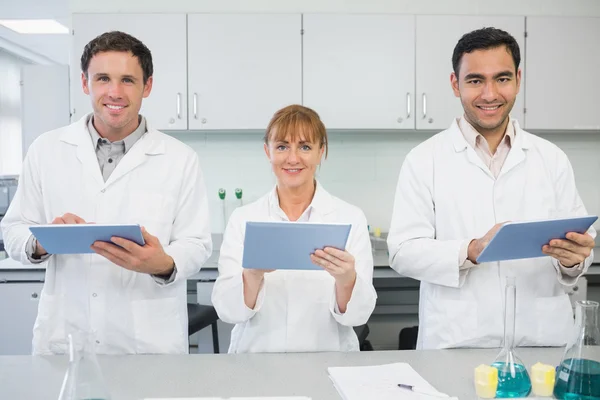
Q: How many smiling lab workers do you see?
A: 3